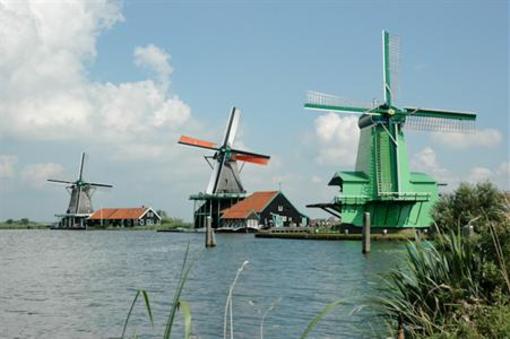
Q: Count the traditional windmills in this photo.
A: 3